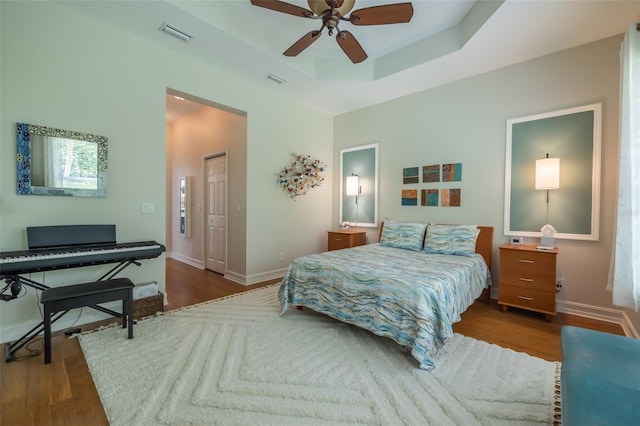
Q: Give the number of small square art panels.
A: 6